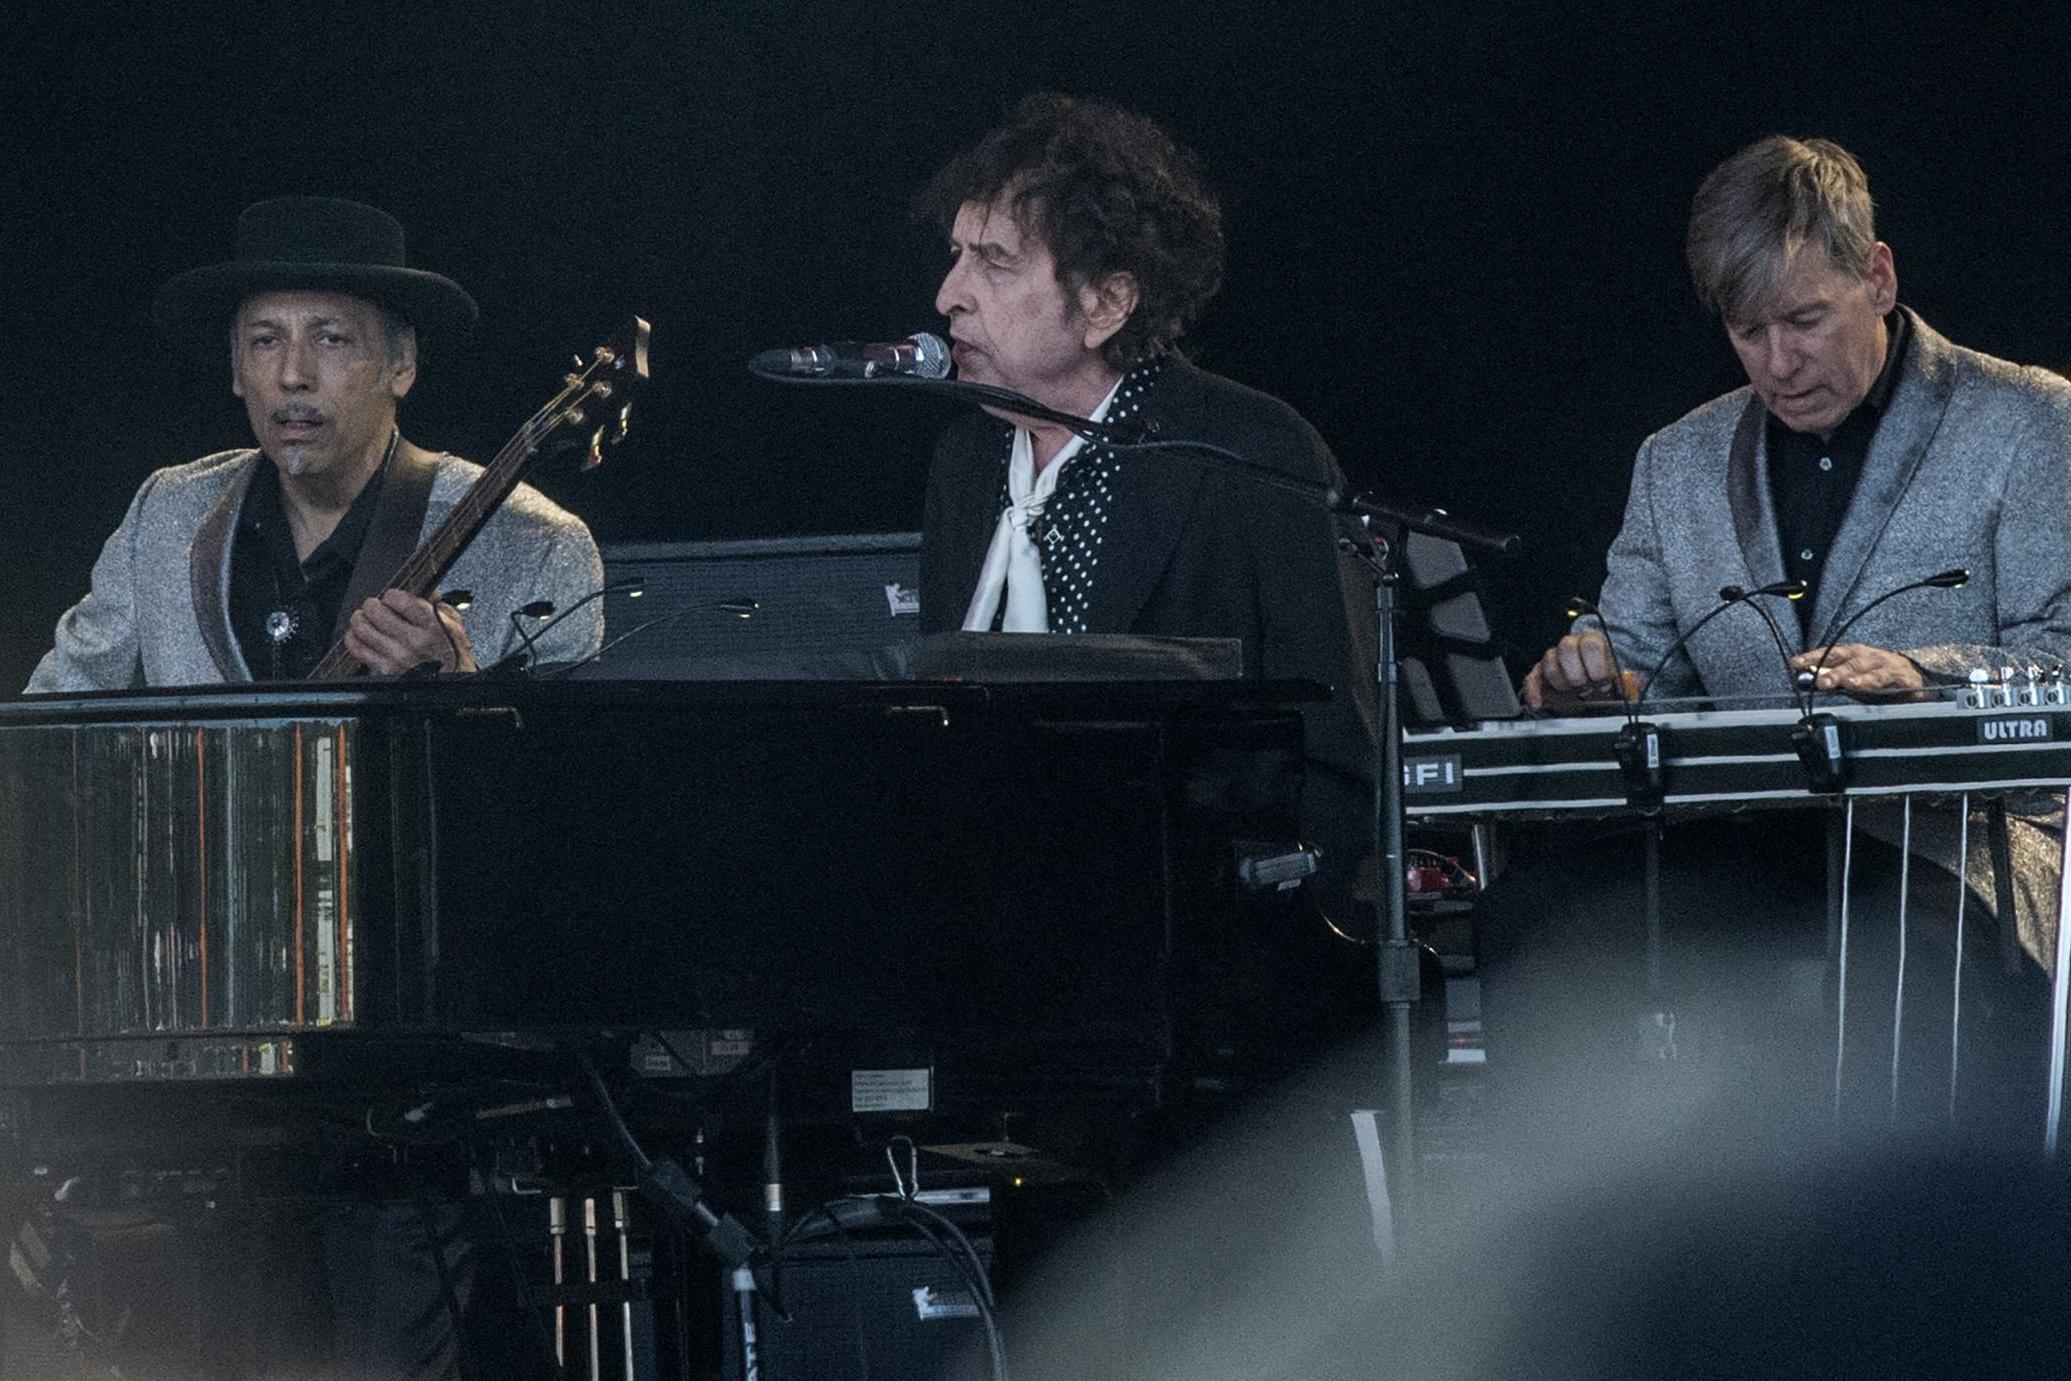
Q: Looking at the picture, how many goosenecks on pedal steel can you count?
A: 4